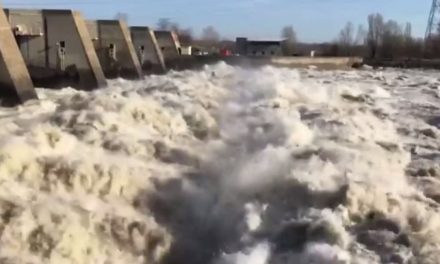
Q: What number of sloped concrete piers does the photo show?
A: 5